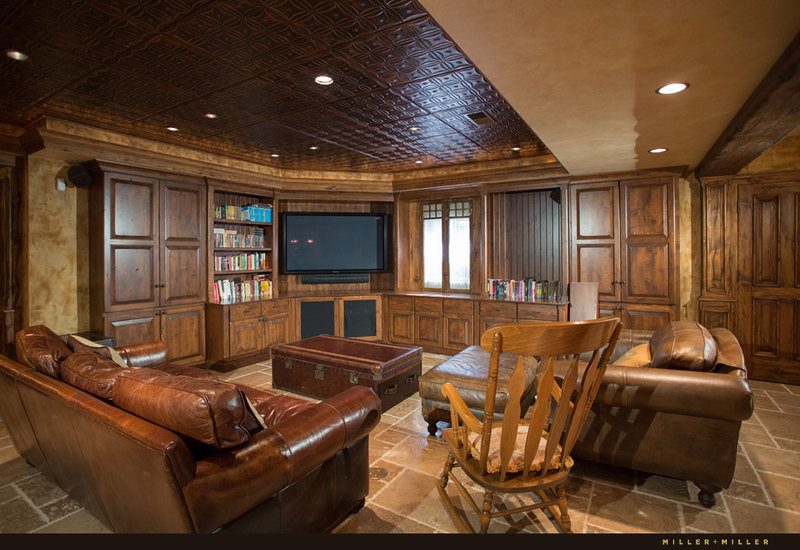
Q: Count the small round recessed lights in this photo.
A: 11